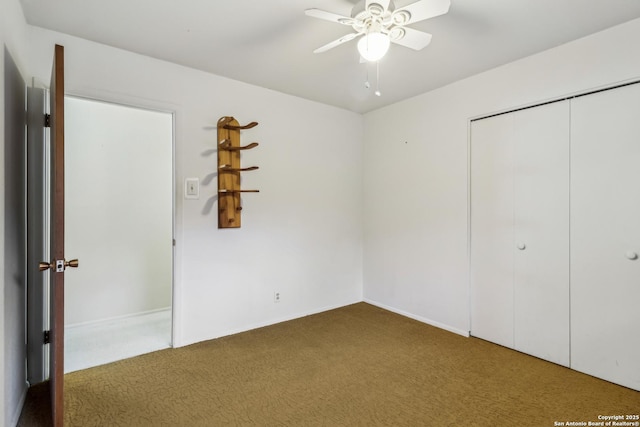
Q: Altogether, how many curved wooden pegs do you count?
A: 4